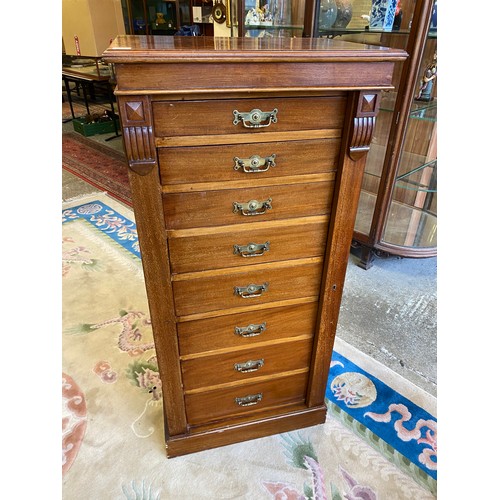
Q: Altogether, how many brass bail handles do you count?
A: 8